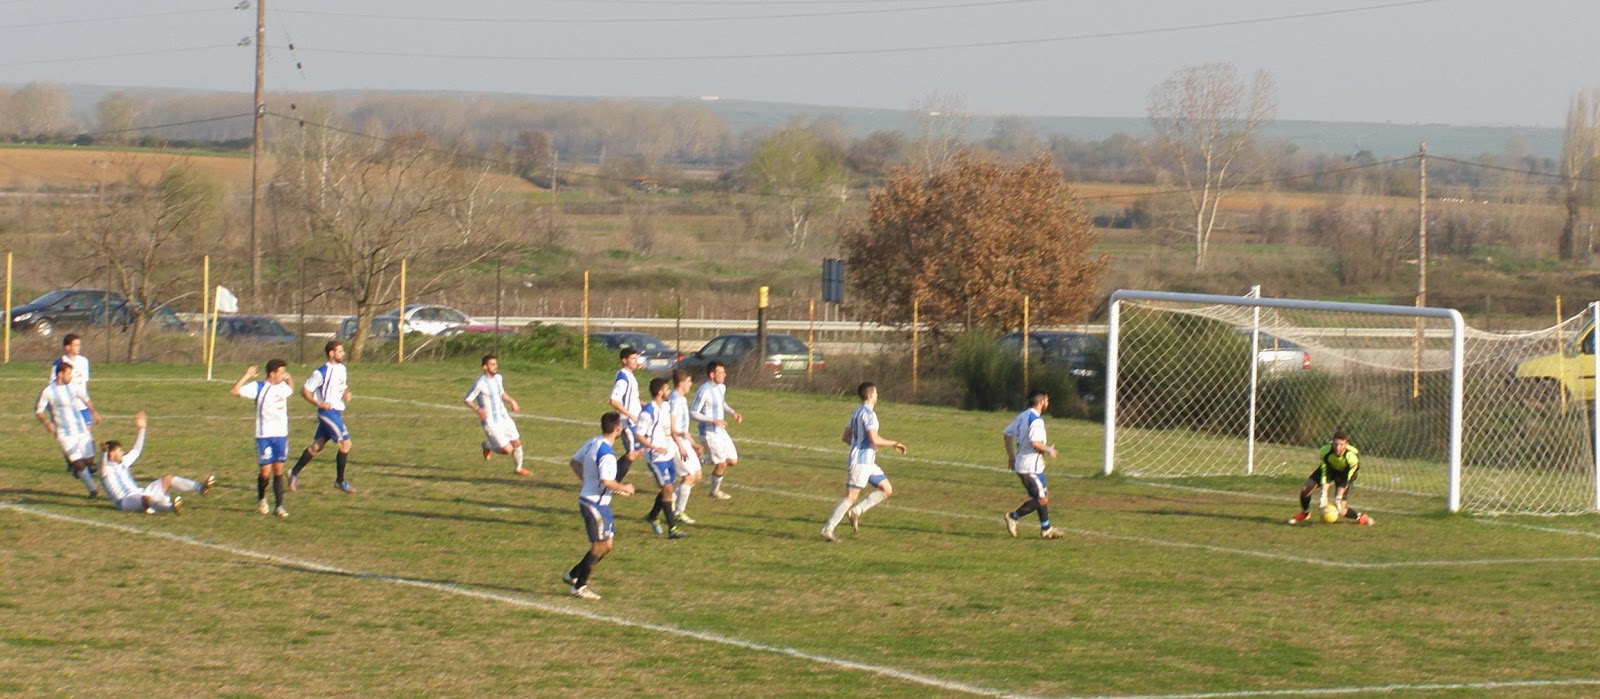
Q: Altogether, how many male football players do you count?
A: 14